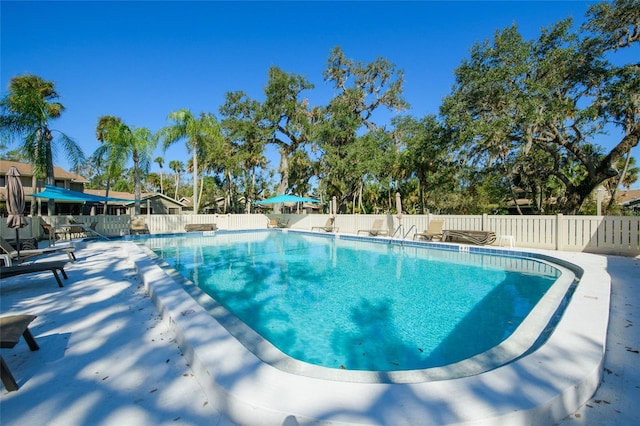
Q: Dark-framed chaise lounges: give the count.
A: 3